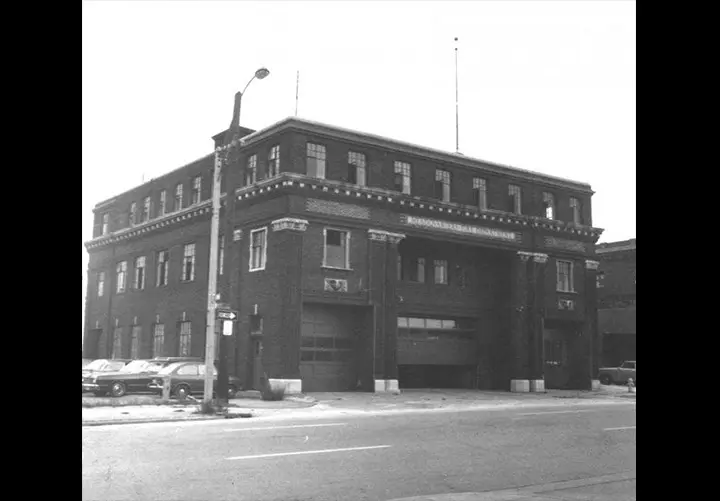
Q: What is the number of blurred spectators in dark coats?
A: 0